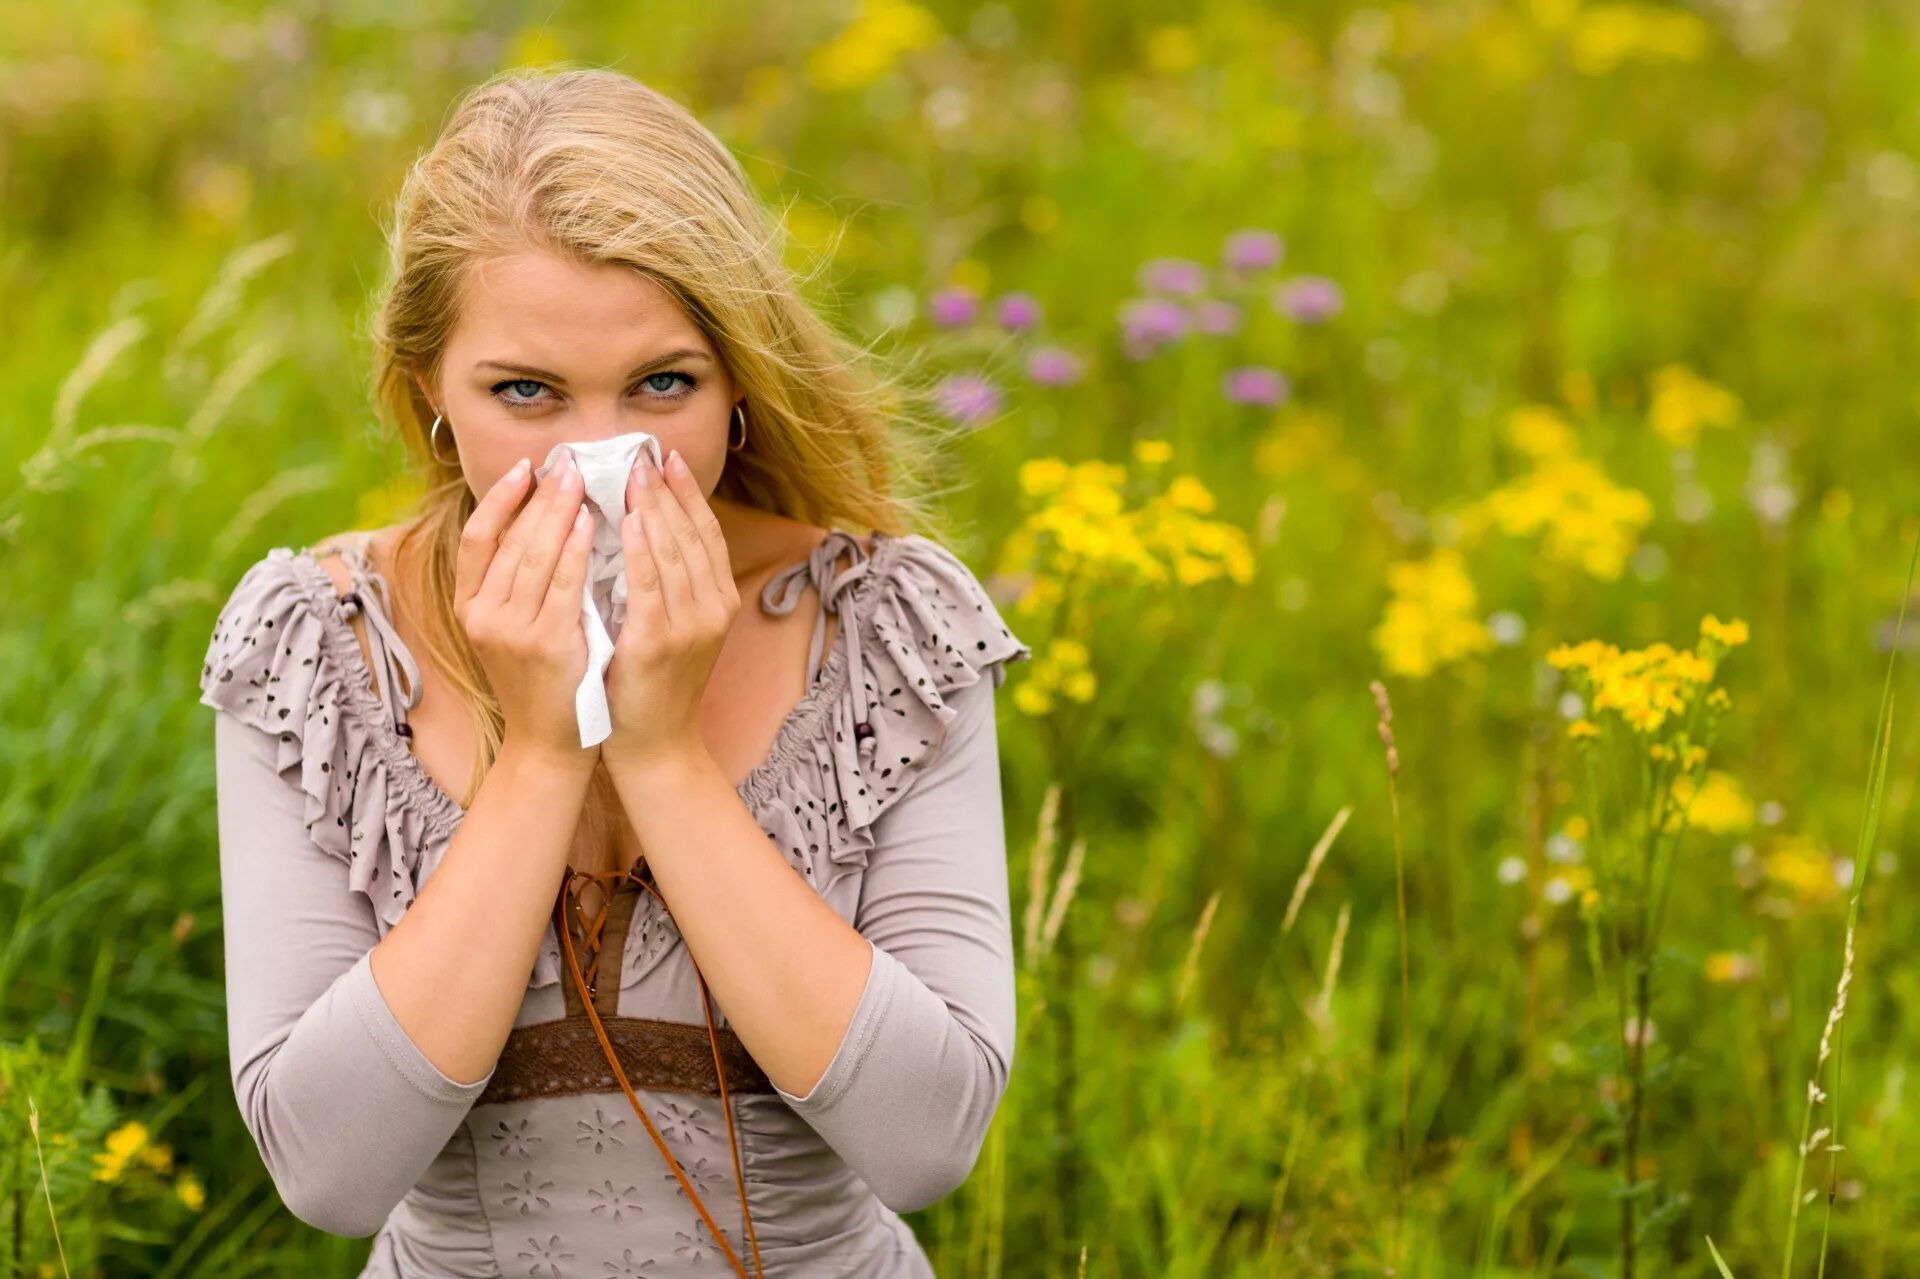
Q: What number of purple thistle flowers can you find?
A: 10